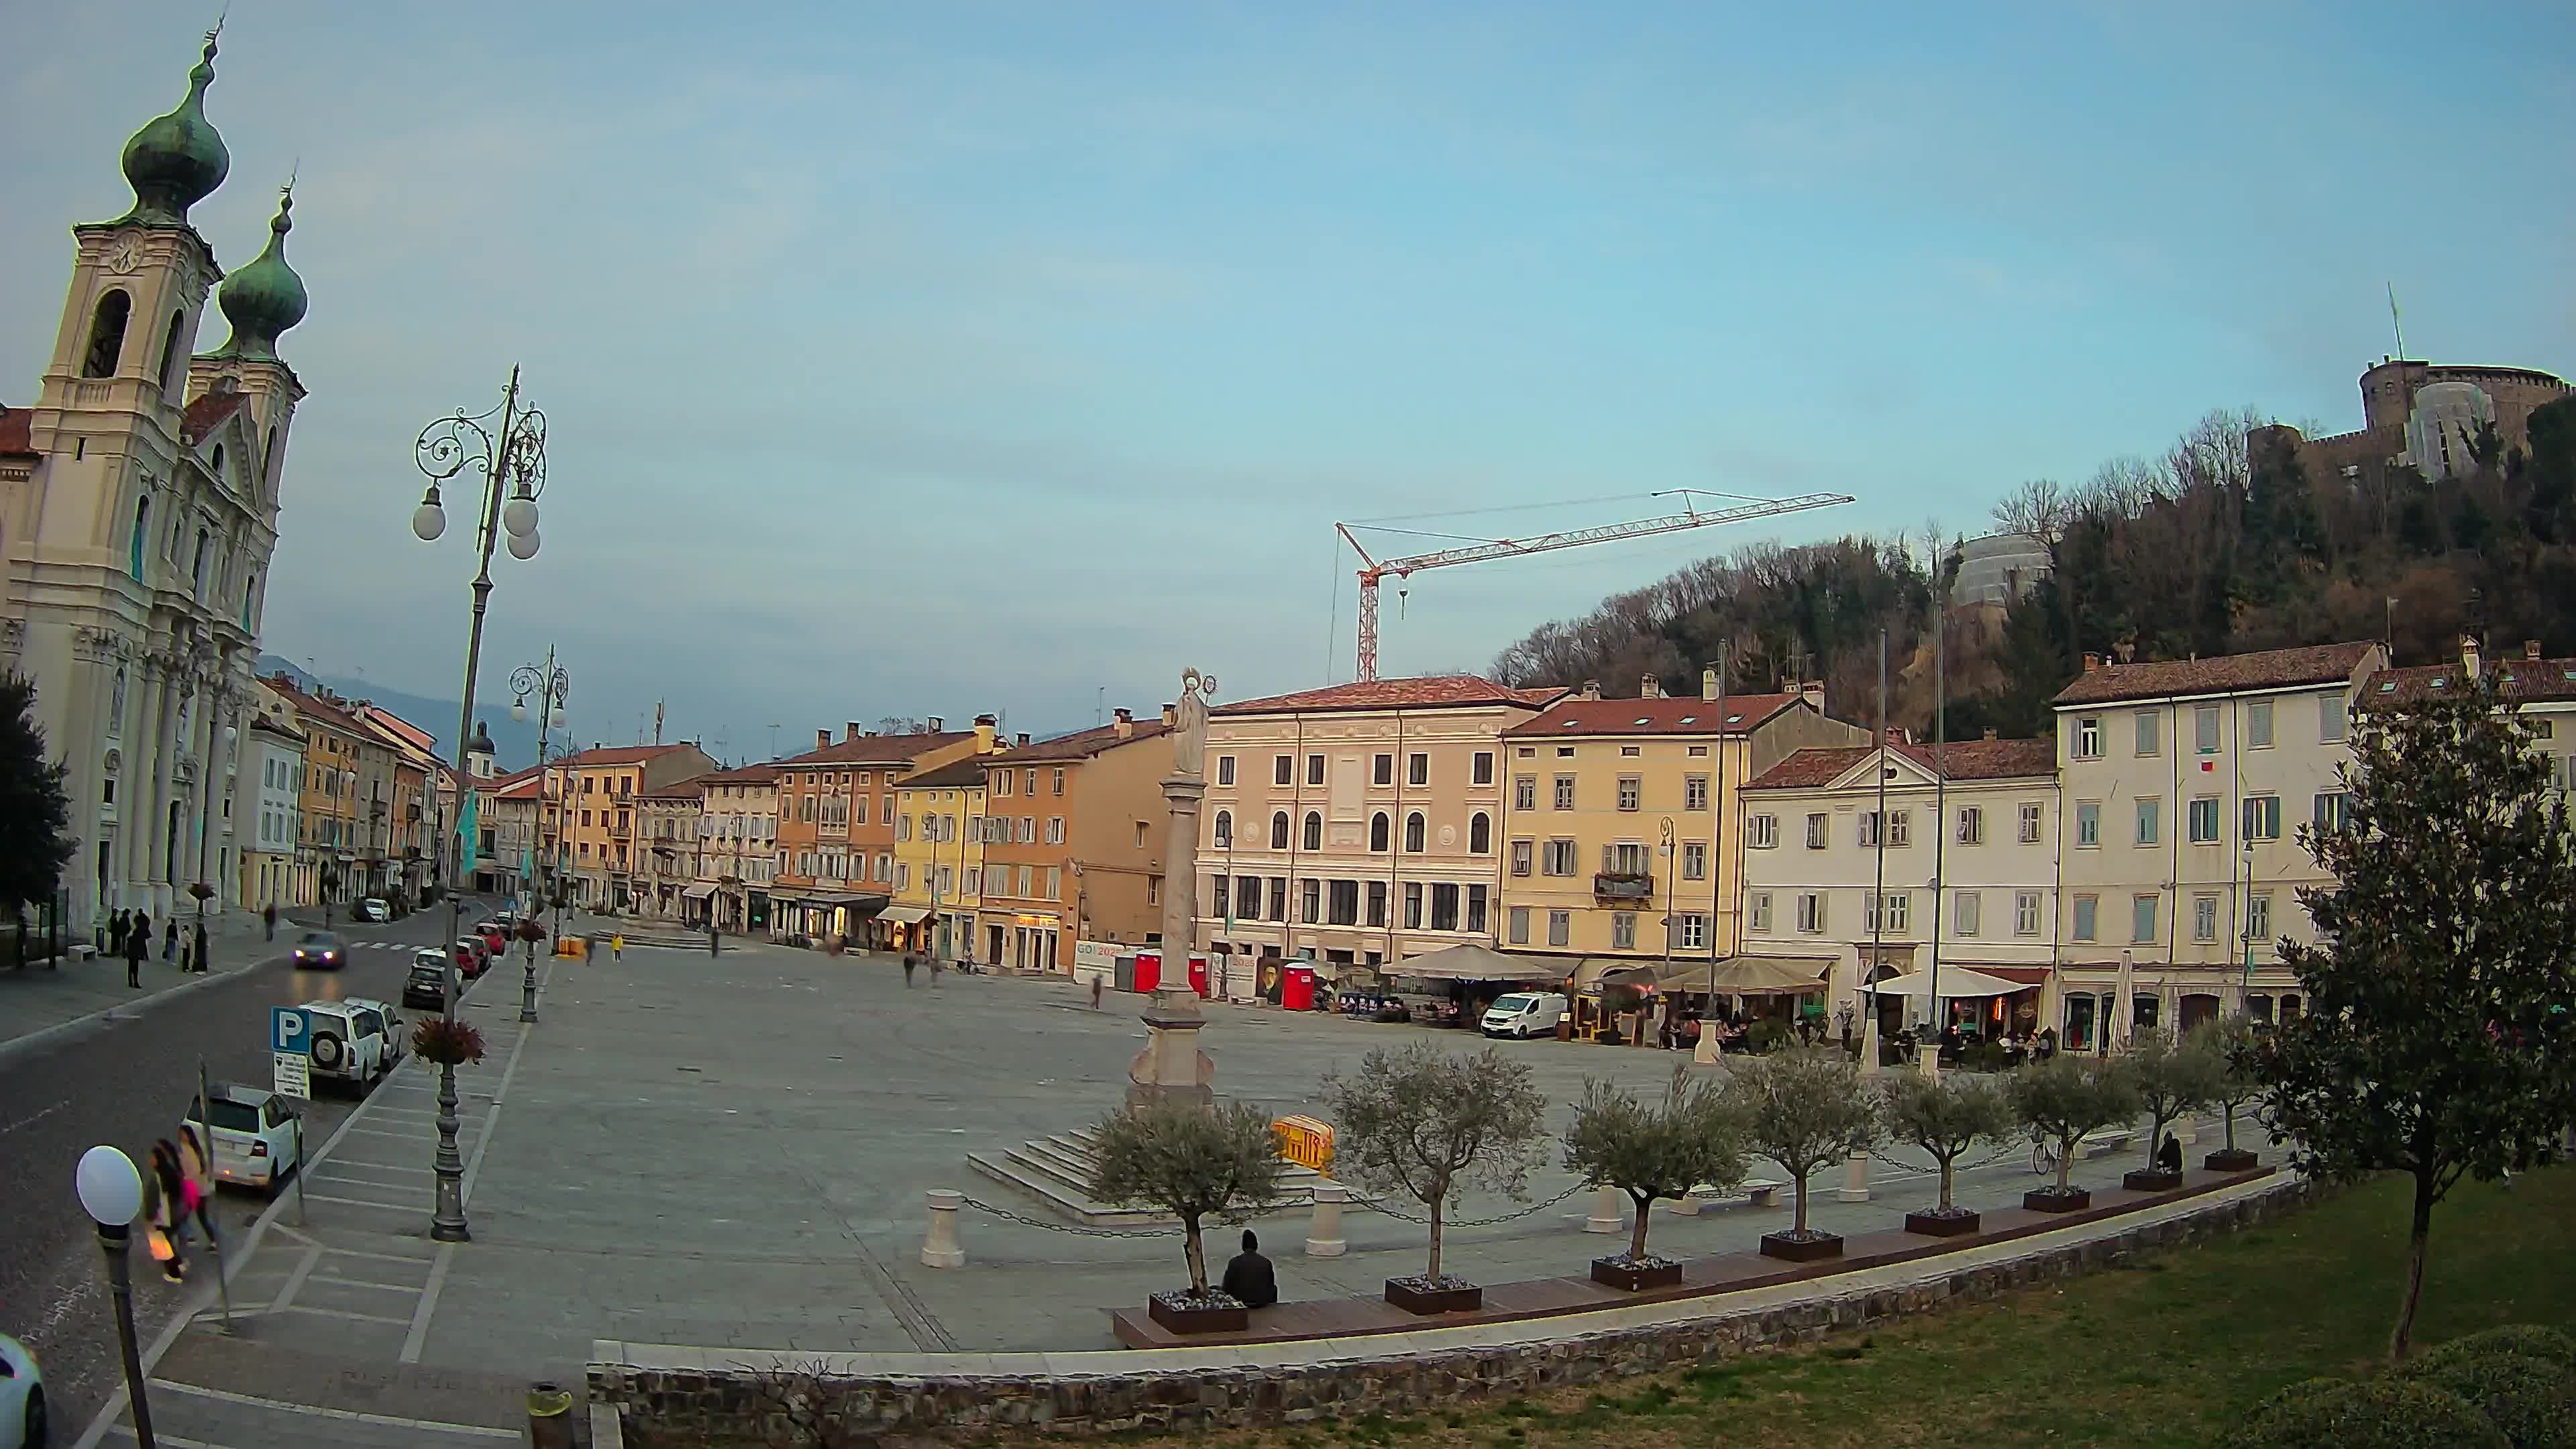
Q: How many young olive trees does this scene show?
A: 8